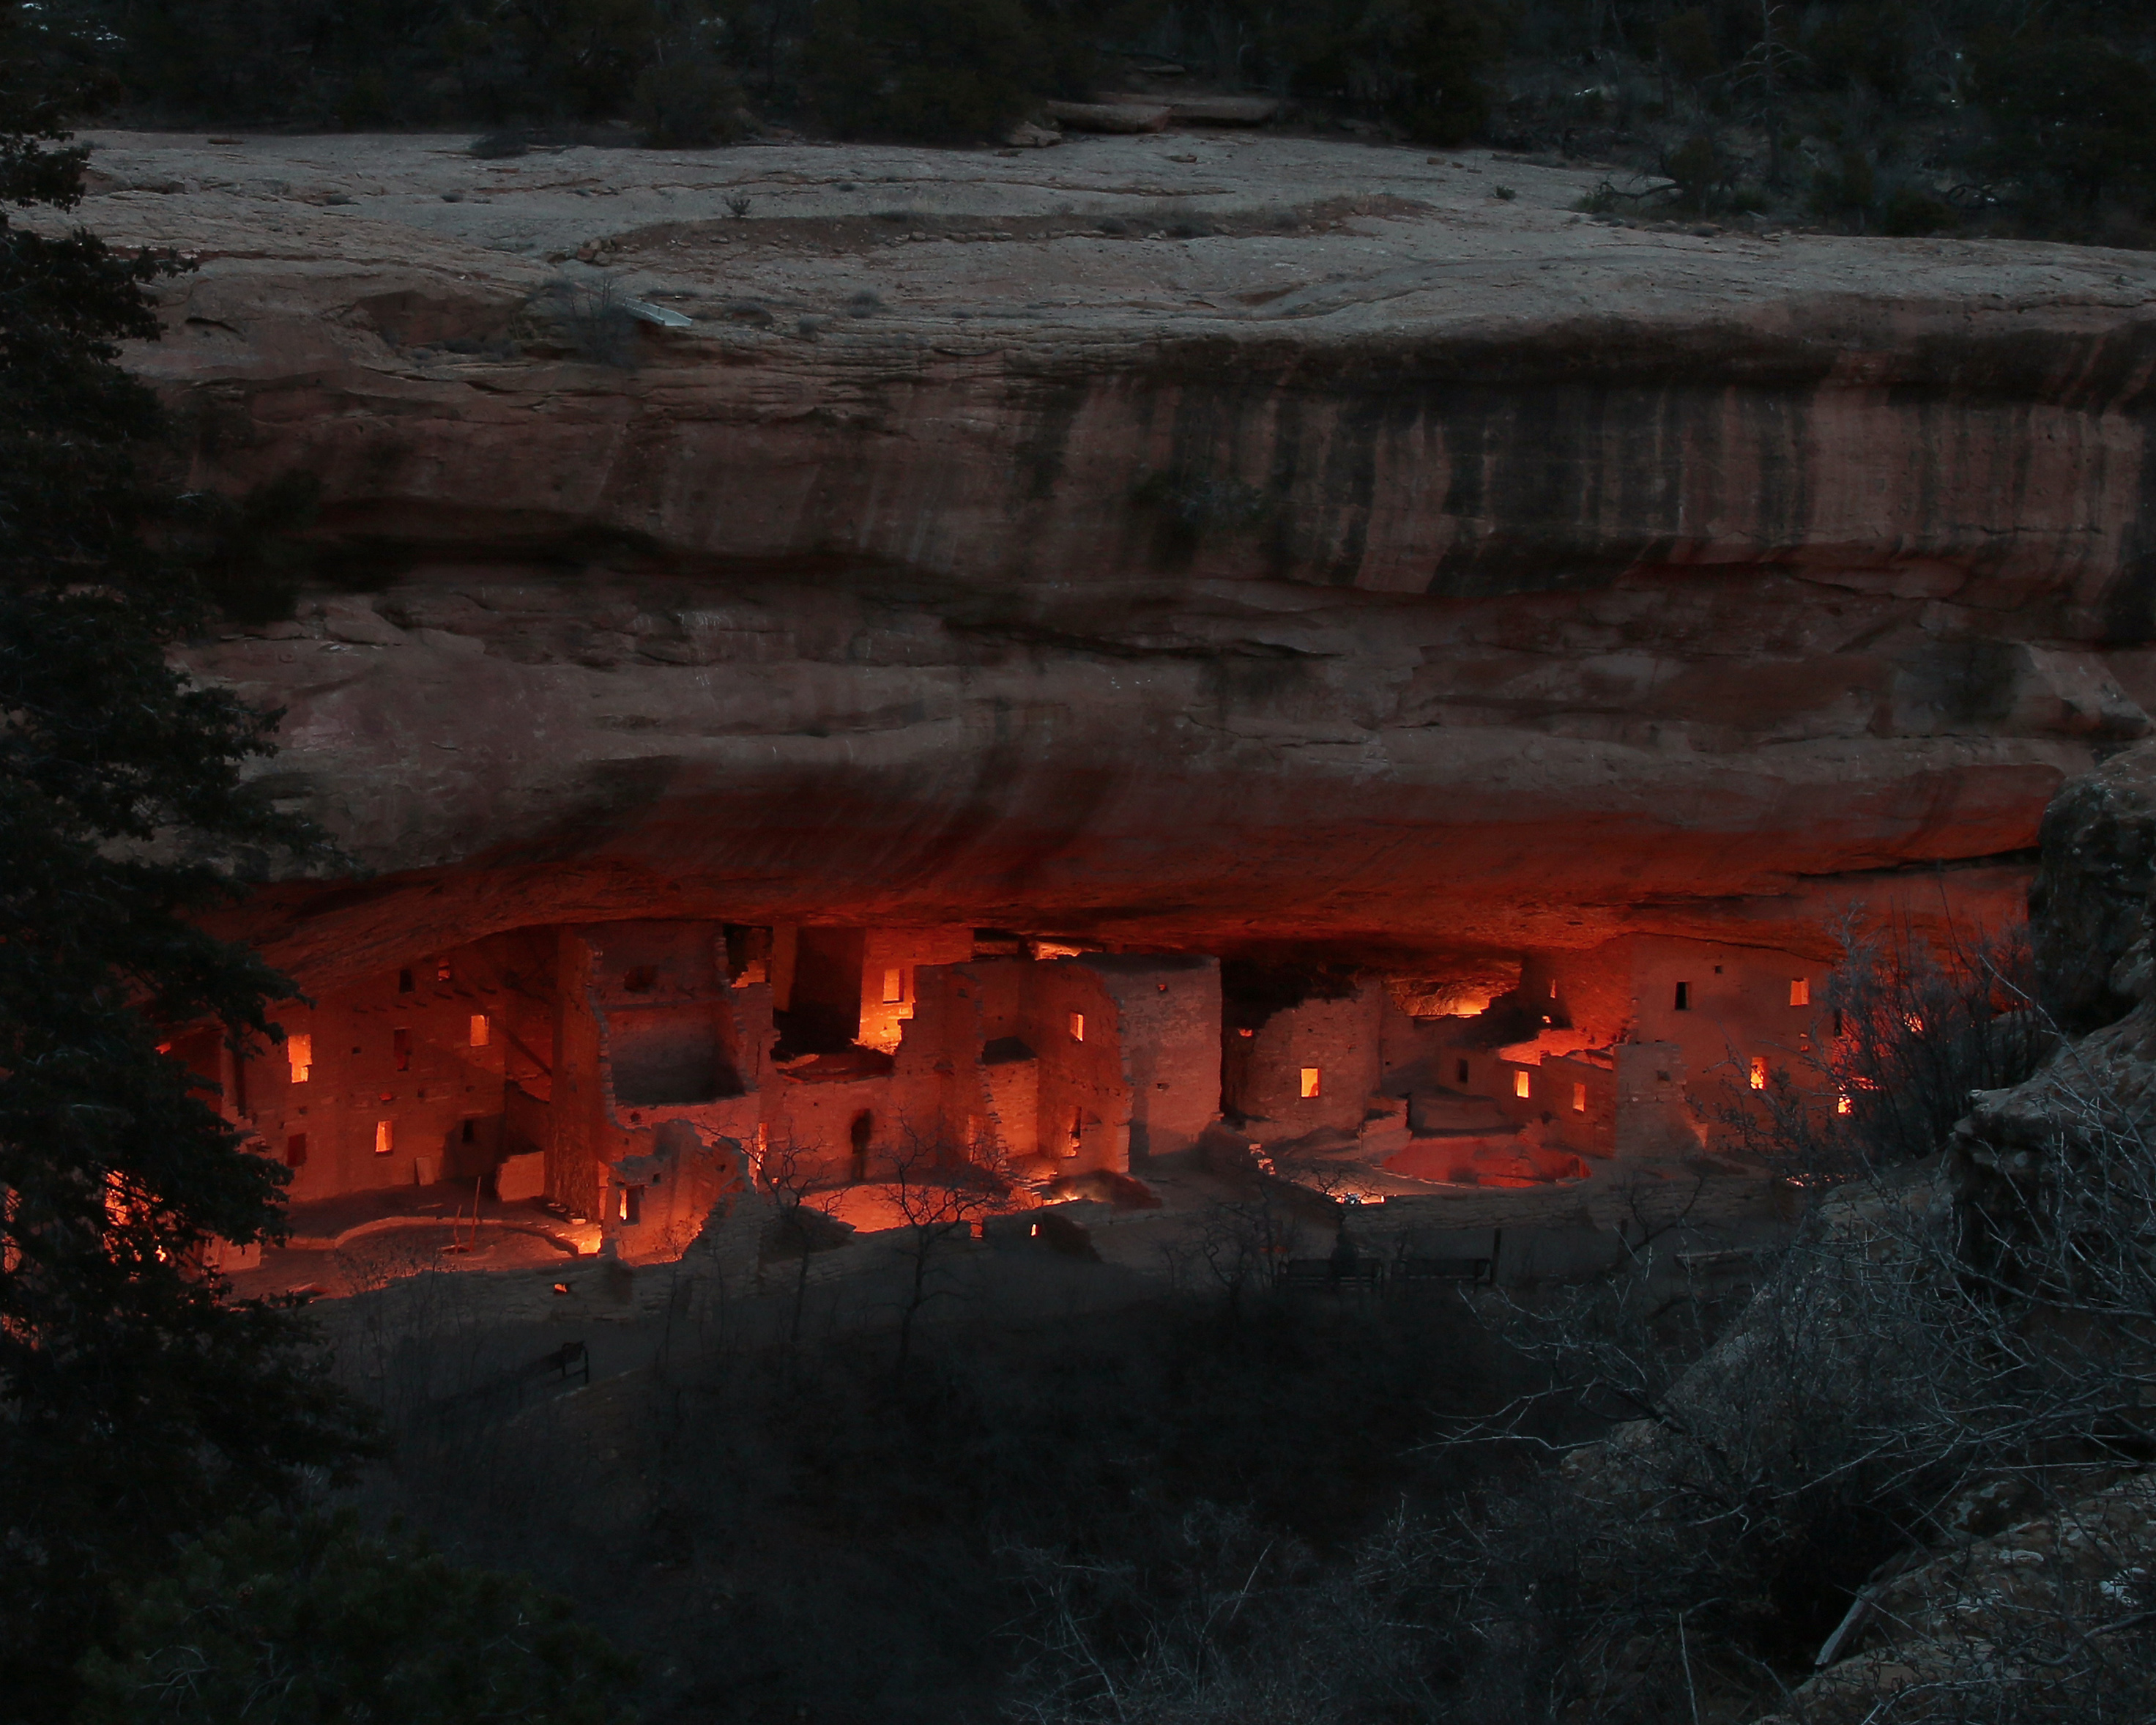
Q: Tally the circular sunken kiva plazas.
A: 3